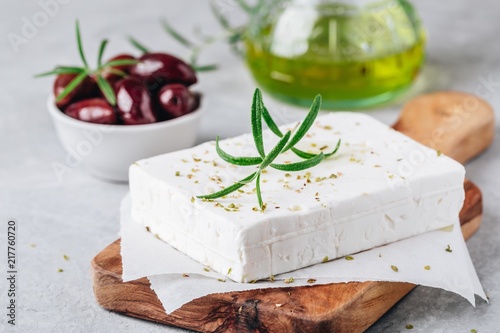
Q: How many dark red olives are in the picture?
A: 6